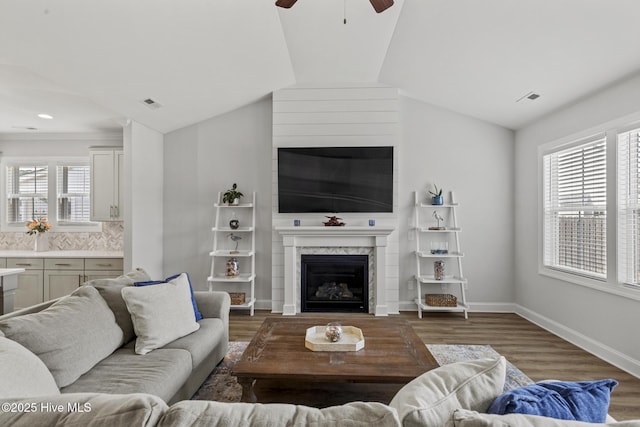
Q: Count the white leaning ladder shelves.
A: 2